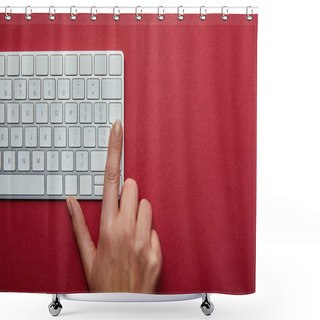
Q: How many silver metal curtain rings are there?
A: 12